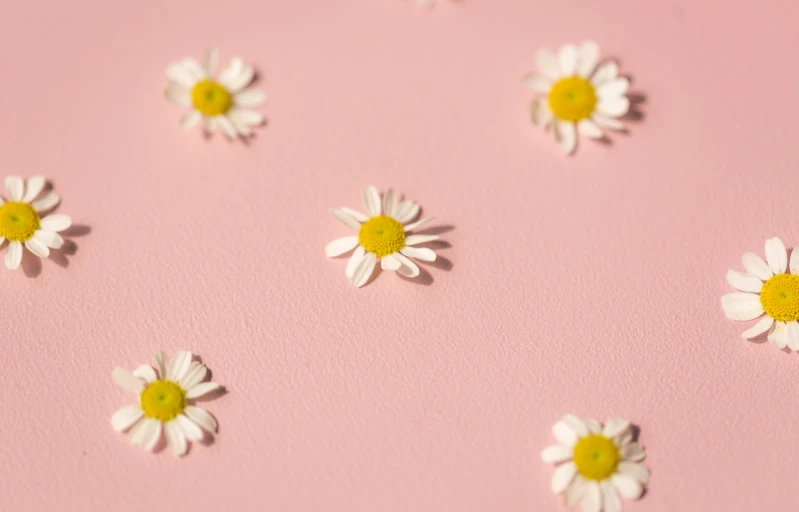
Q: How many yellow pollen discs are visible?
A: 7